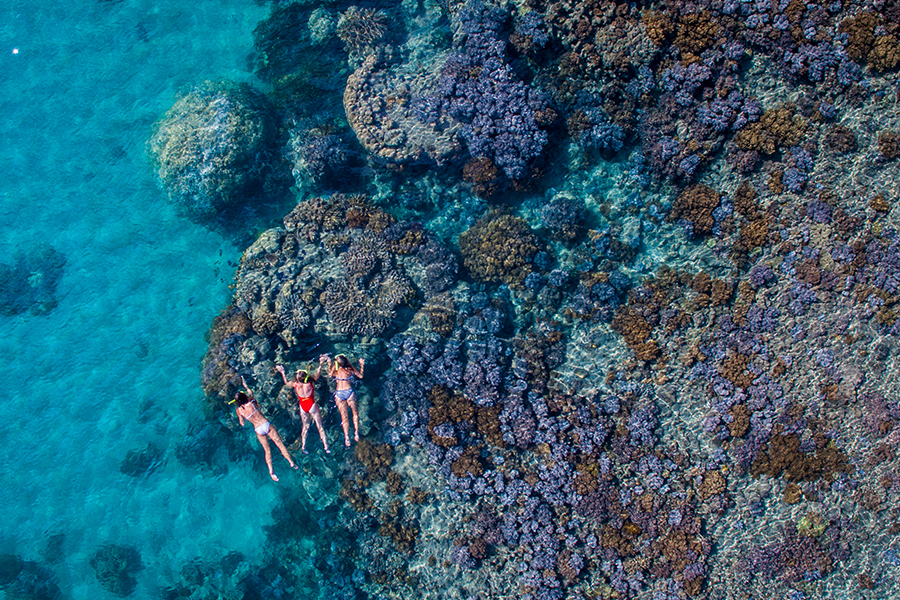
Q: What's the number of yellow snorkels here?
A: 3